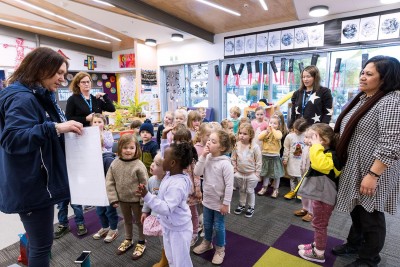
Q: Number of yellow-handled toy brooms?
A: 0